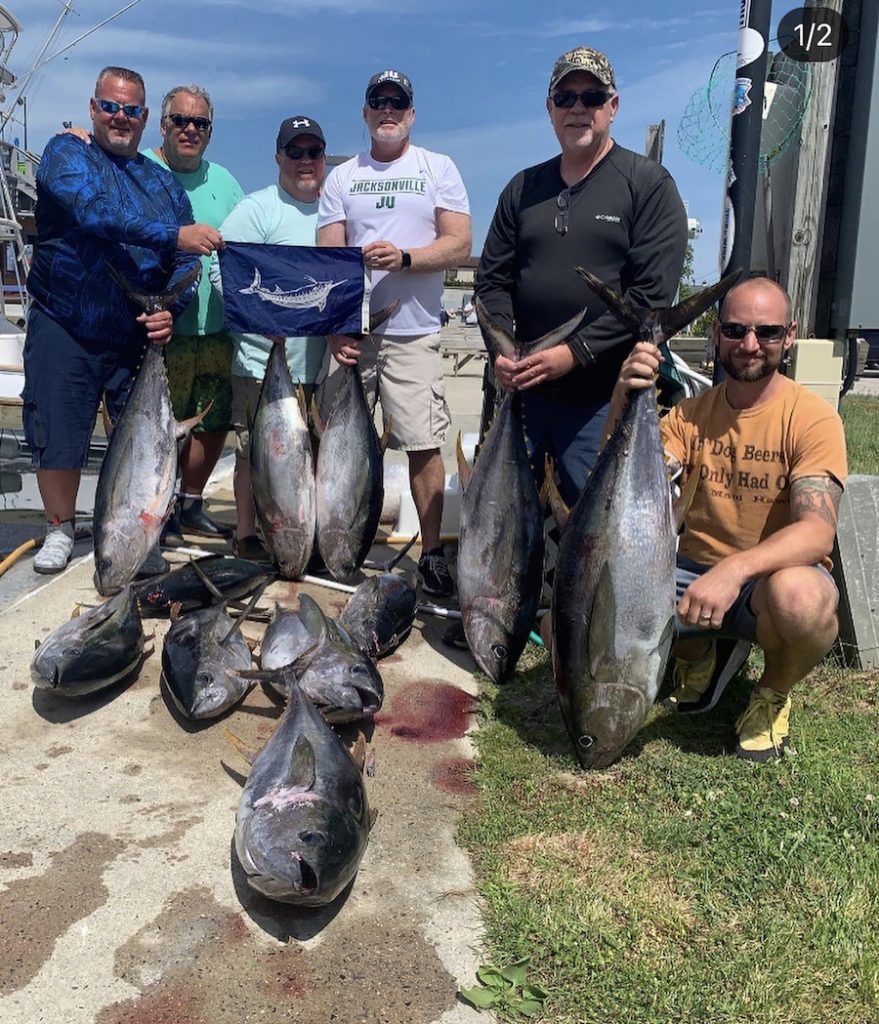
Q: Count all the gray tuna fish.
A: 11